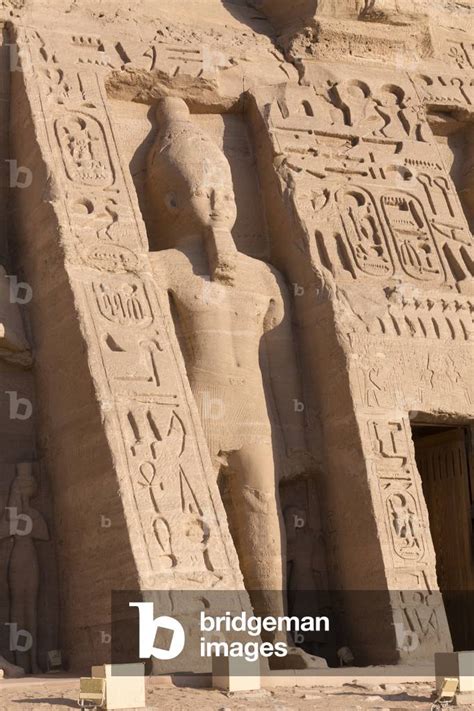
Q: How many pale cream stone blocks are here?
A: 3